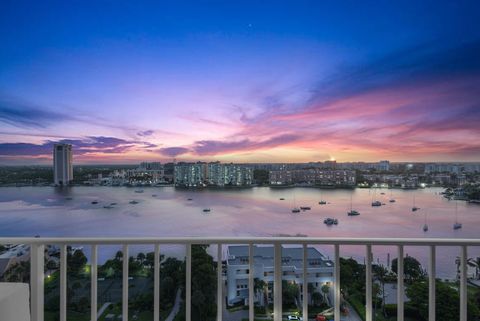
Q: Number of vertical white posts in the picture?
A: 15